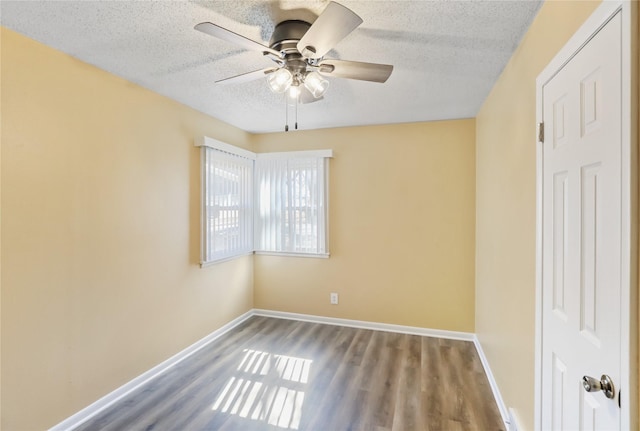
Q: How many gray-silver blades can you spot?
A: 5